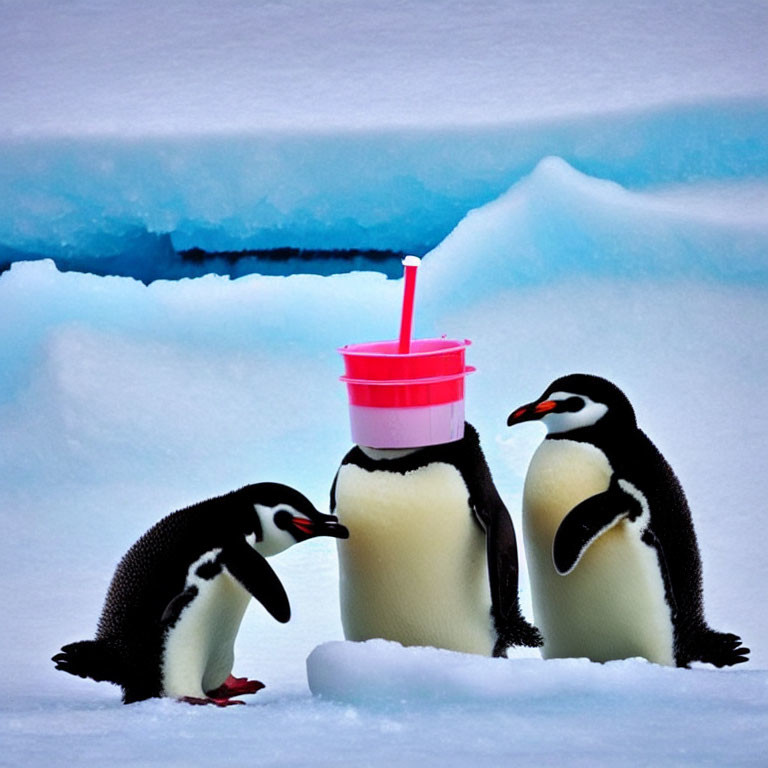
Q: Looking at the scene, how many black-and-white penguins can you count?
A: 3